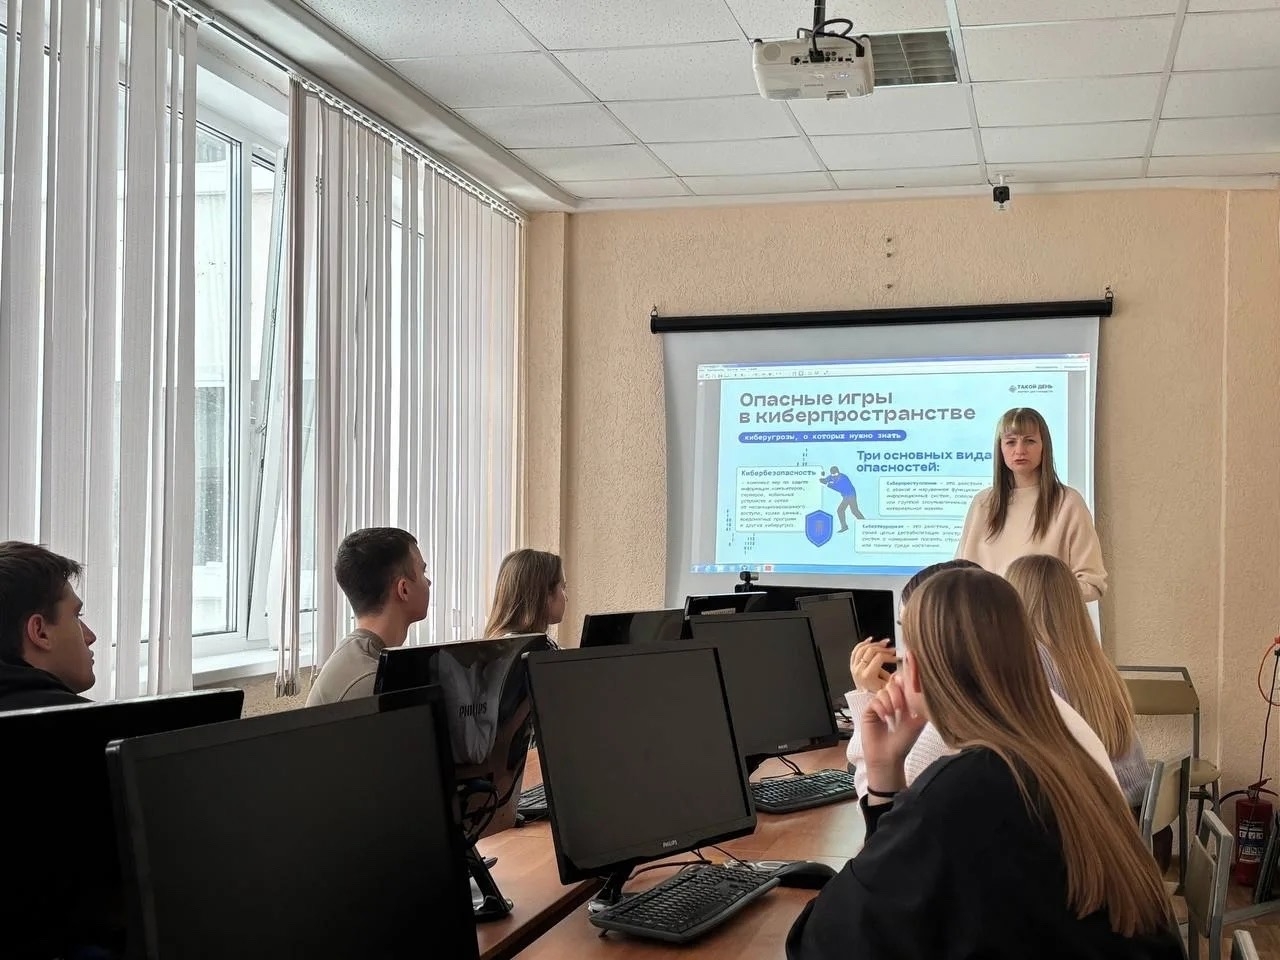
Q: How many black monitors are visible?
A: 9